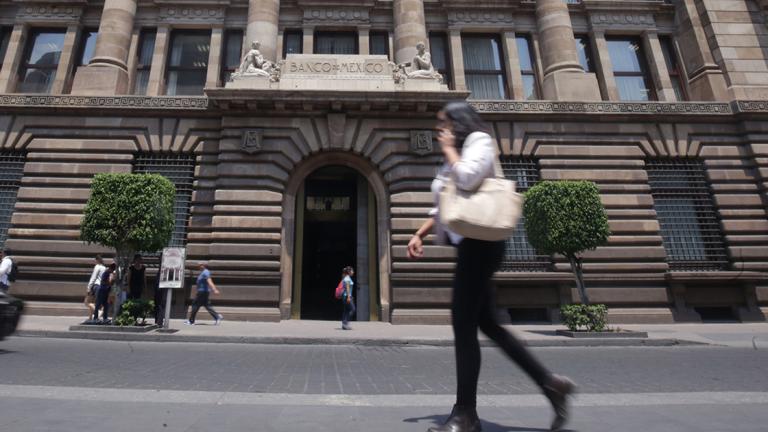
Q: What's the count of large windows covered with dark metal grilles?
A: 4